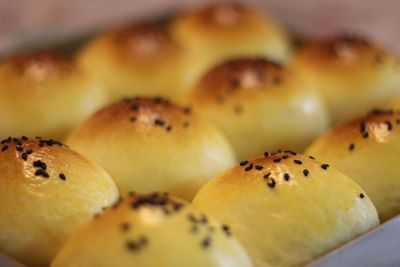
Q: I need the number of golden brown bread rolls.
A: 10